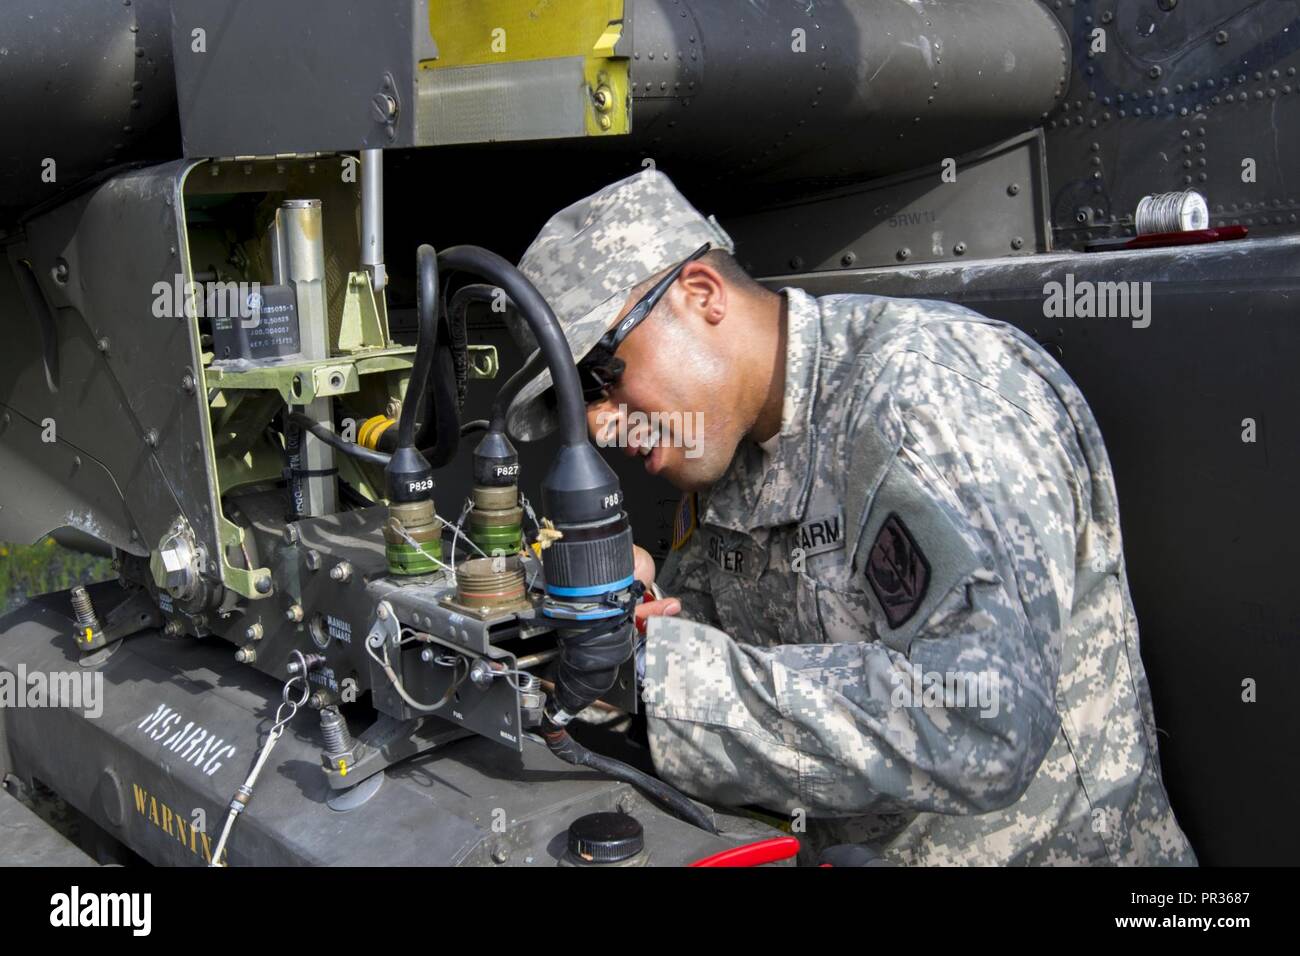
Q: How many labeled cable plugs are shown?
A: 3